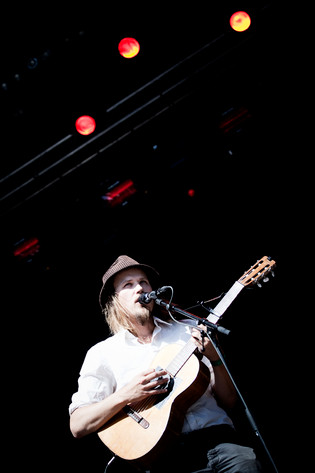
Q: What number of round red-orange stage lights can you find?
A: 3